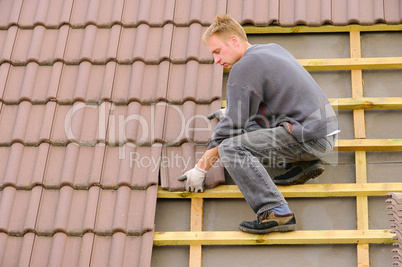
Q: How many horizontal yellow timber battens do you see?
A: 6